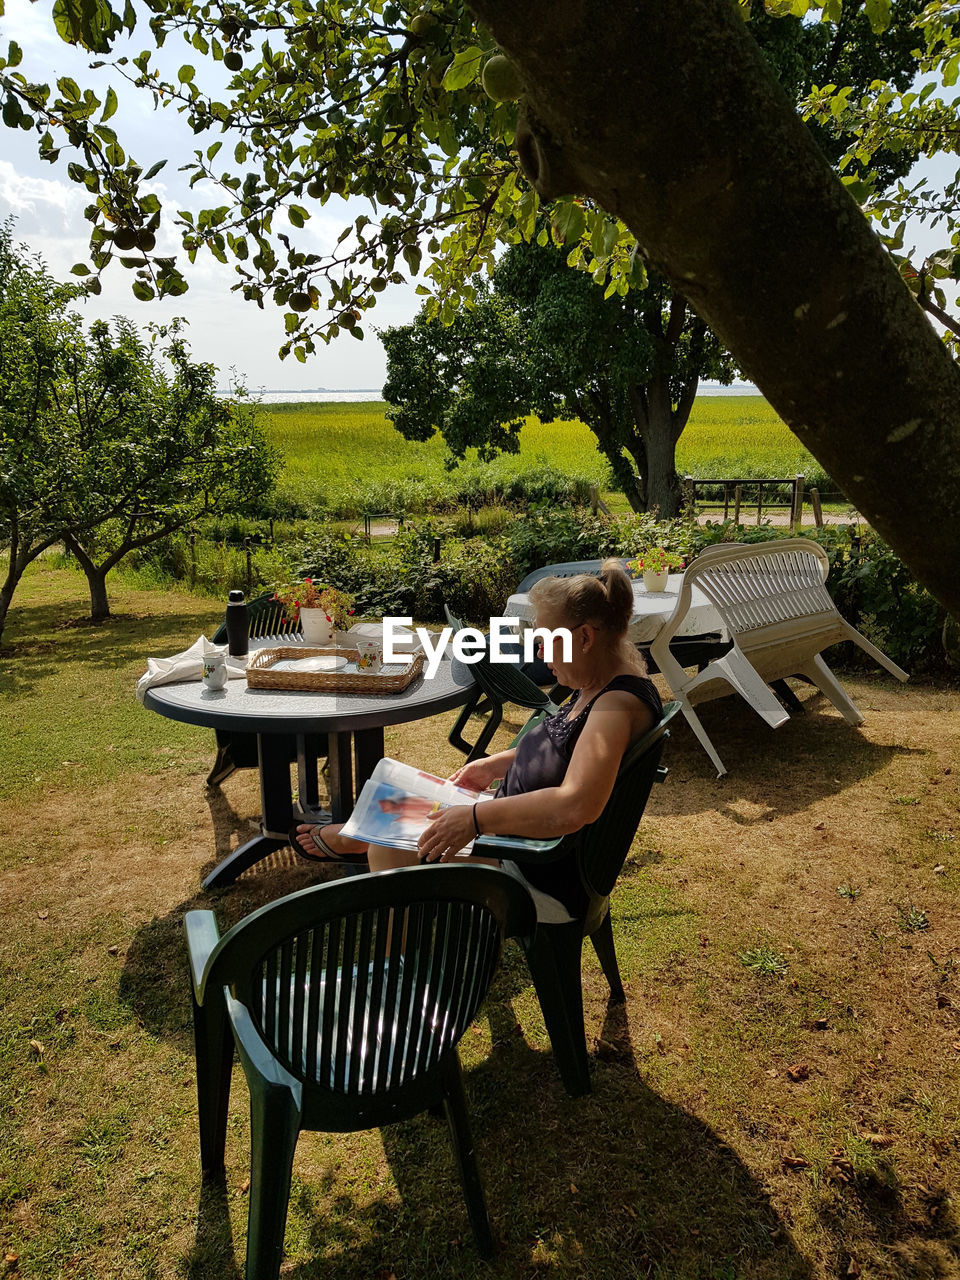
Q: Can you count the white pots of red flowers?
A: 2